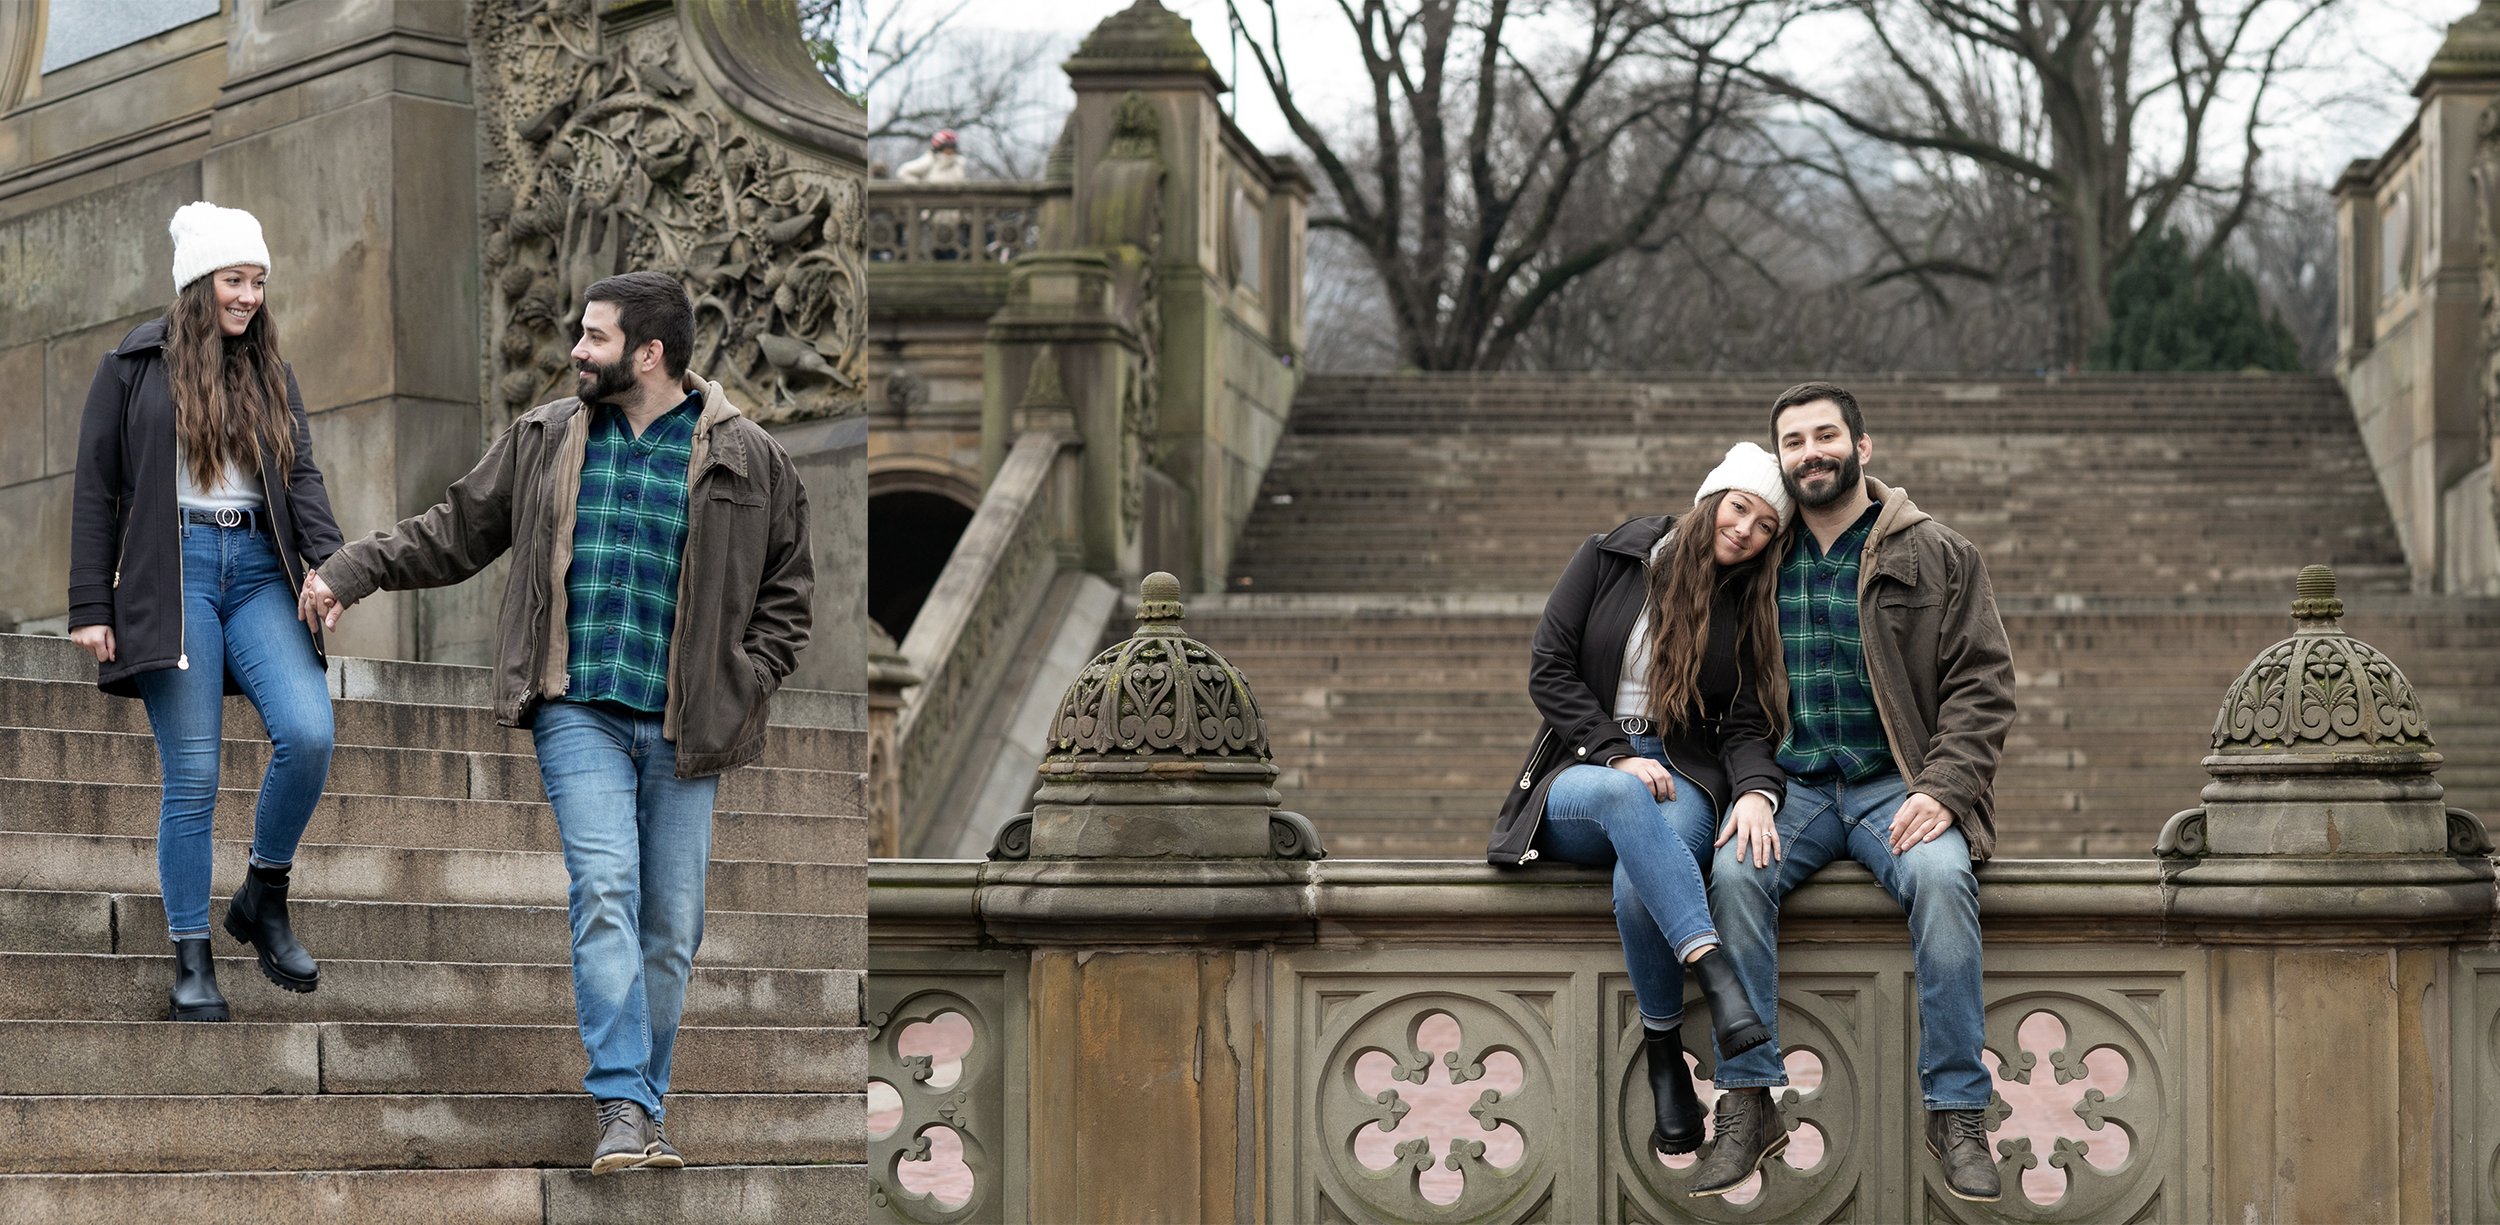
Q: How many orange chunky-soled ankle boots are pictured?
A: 0